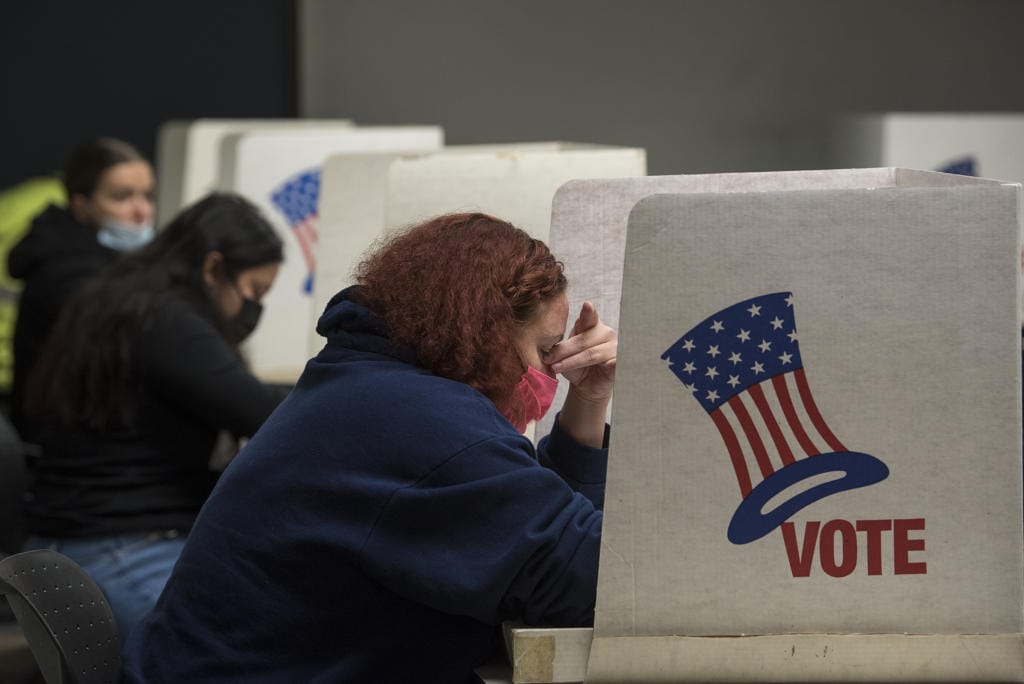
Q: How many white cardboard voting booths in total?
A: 5